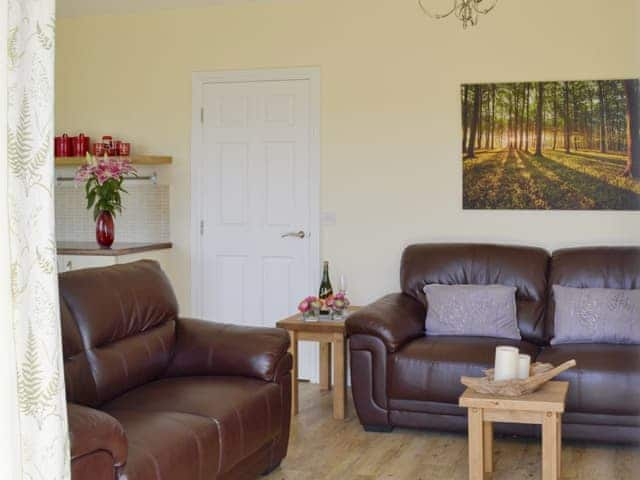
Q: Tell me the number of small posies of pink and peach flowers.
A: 2